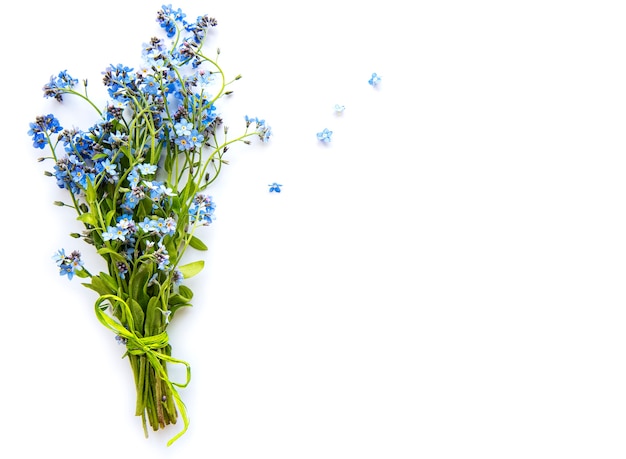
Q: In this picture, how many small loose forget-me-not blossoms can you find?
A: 4